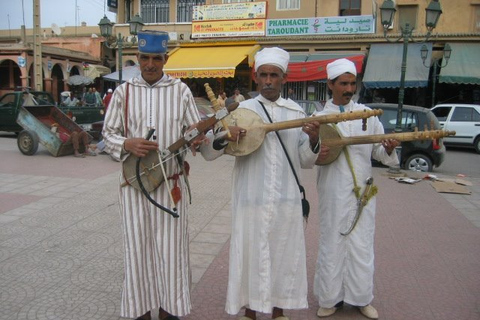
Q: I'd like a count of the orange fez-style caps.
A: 0